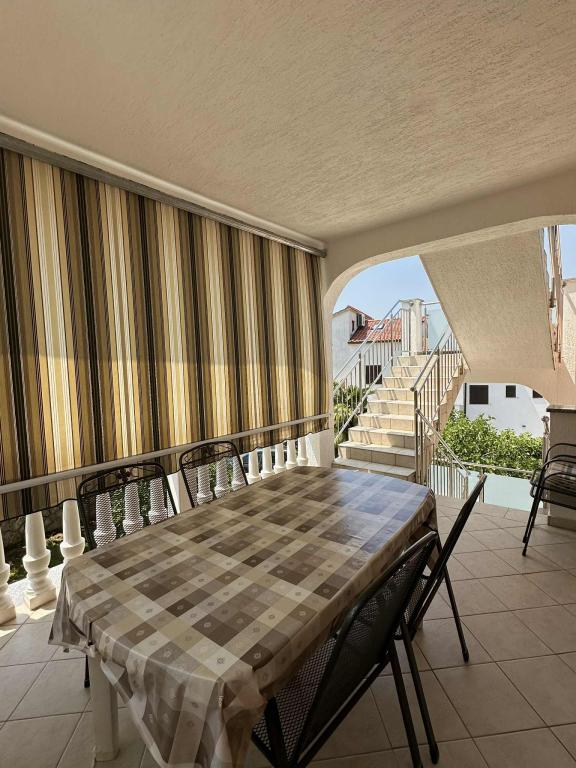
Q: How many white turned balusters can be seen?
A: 14